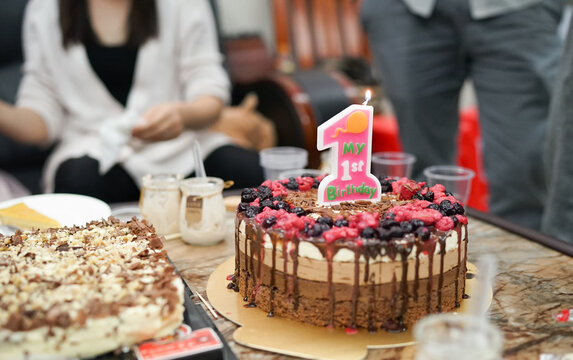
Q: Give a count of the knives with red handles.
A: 0